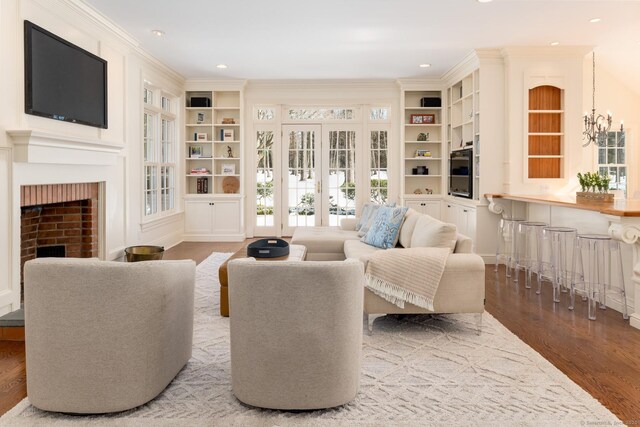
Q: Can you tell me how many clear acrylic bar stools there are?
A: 4